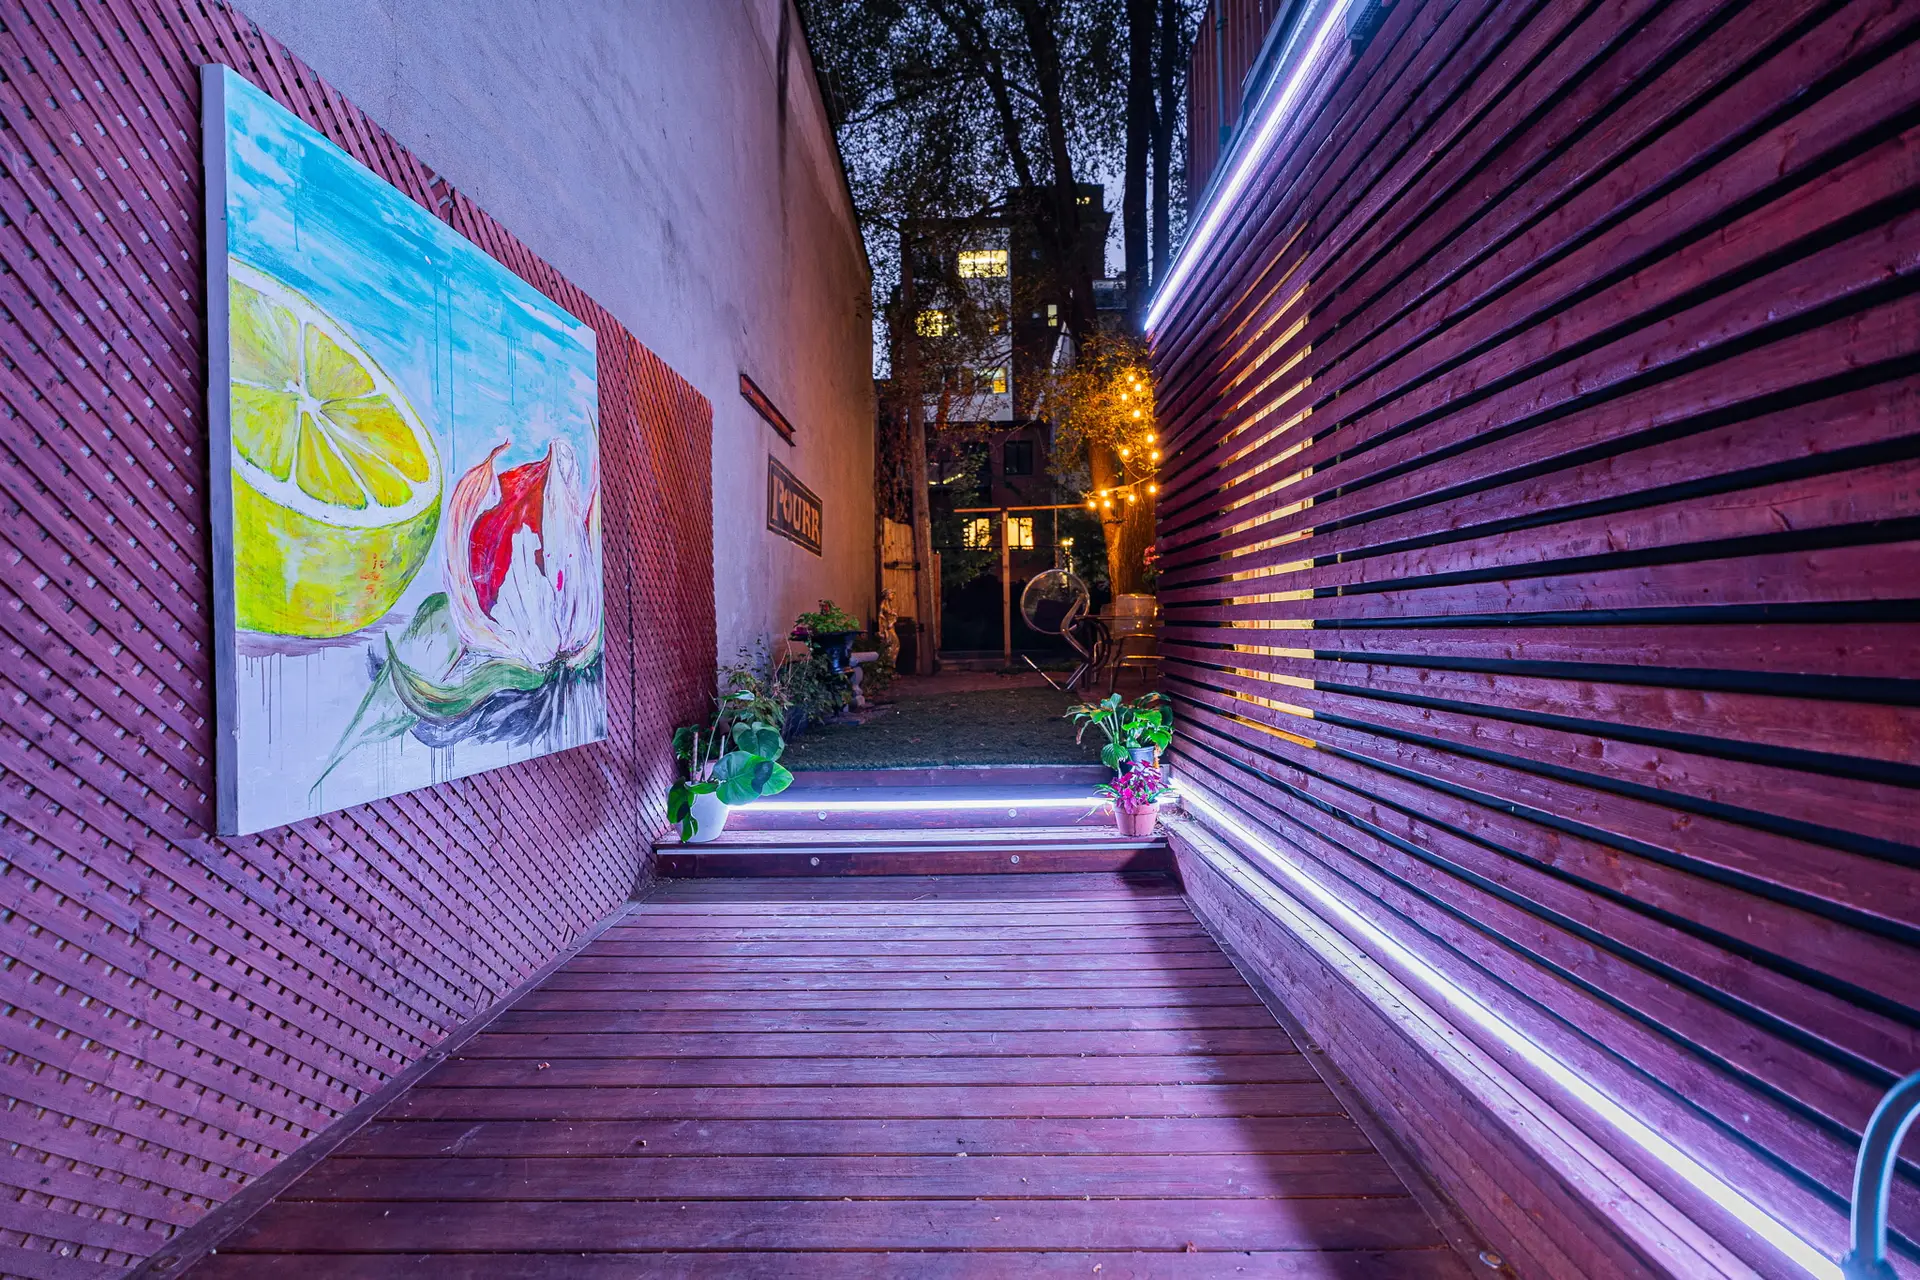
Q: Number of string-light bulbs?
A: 12